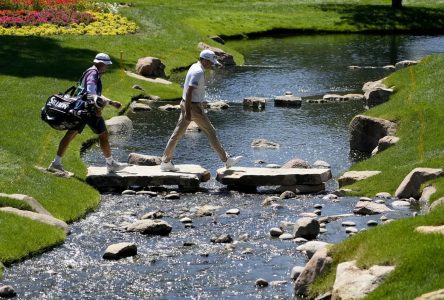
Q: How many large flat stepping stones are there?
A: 2